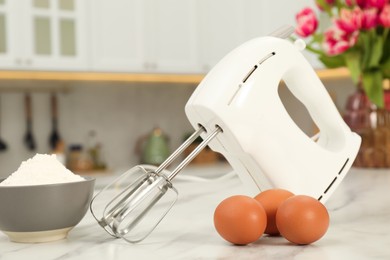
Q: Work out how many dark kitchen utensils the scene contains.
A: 3